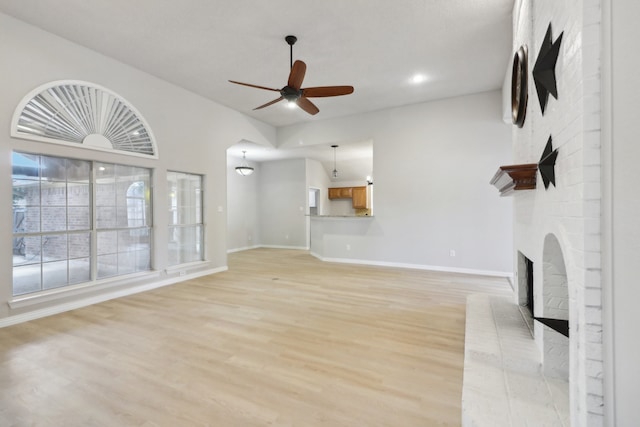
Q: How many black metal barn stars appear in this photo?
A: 2